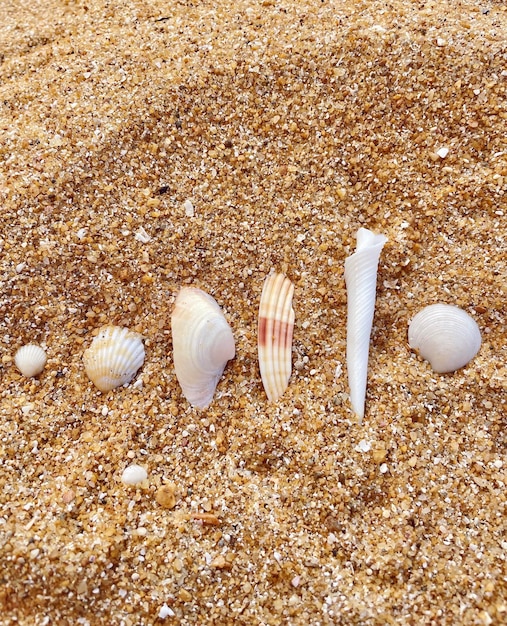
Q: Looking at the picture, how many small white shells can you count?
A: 2